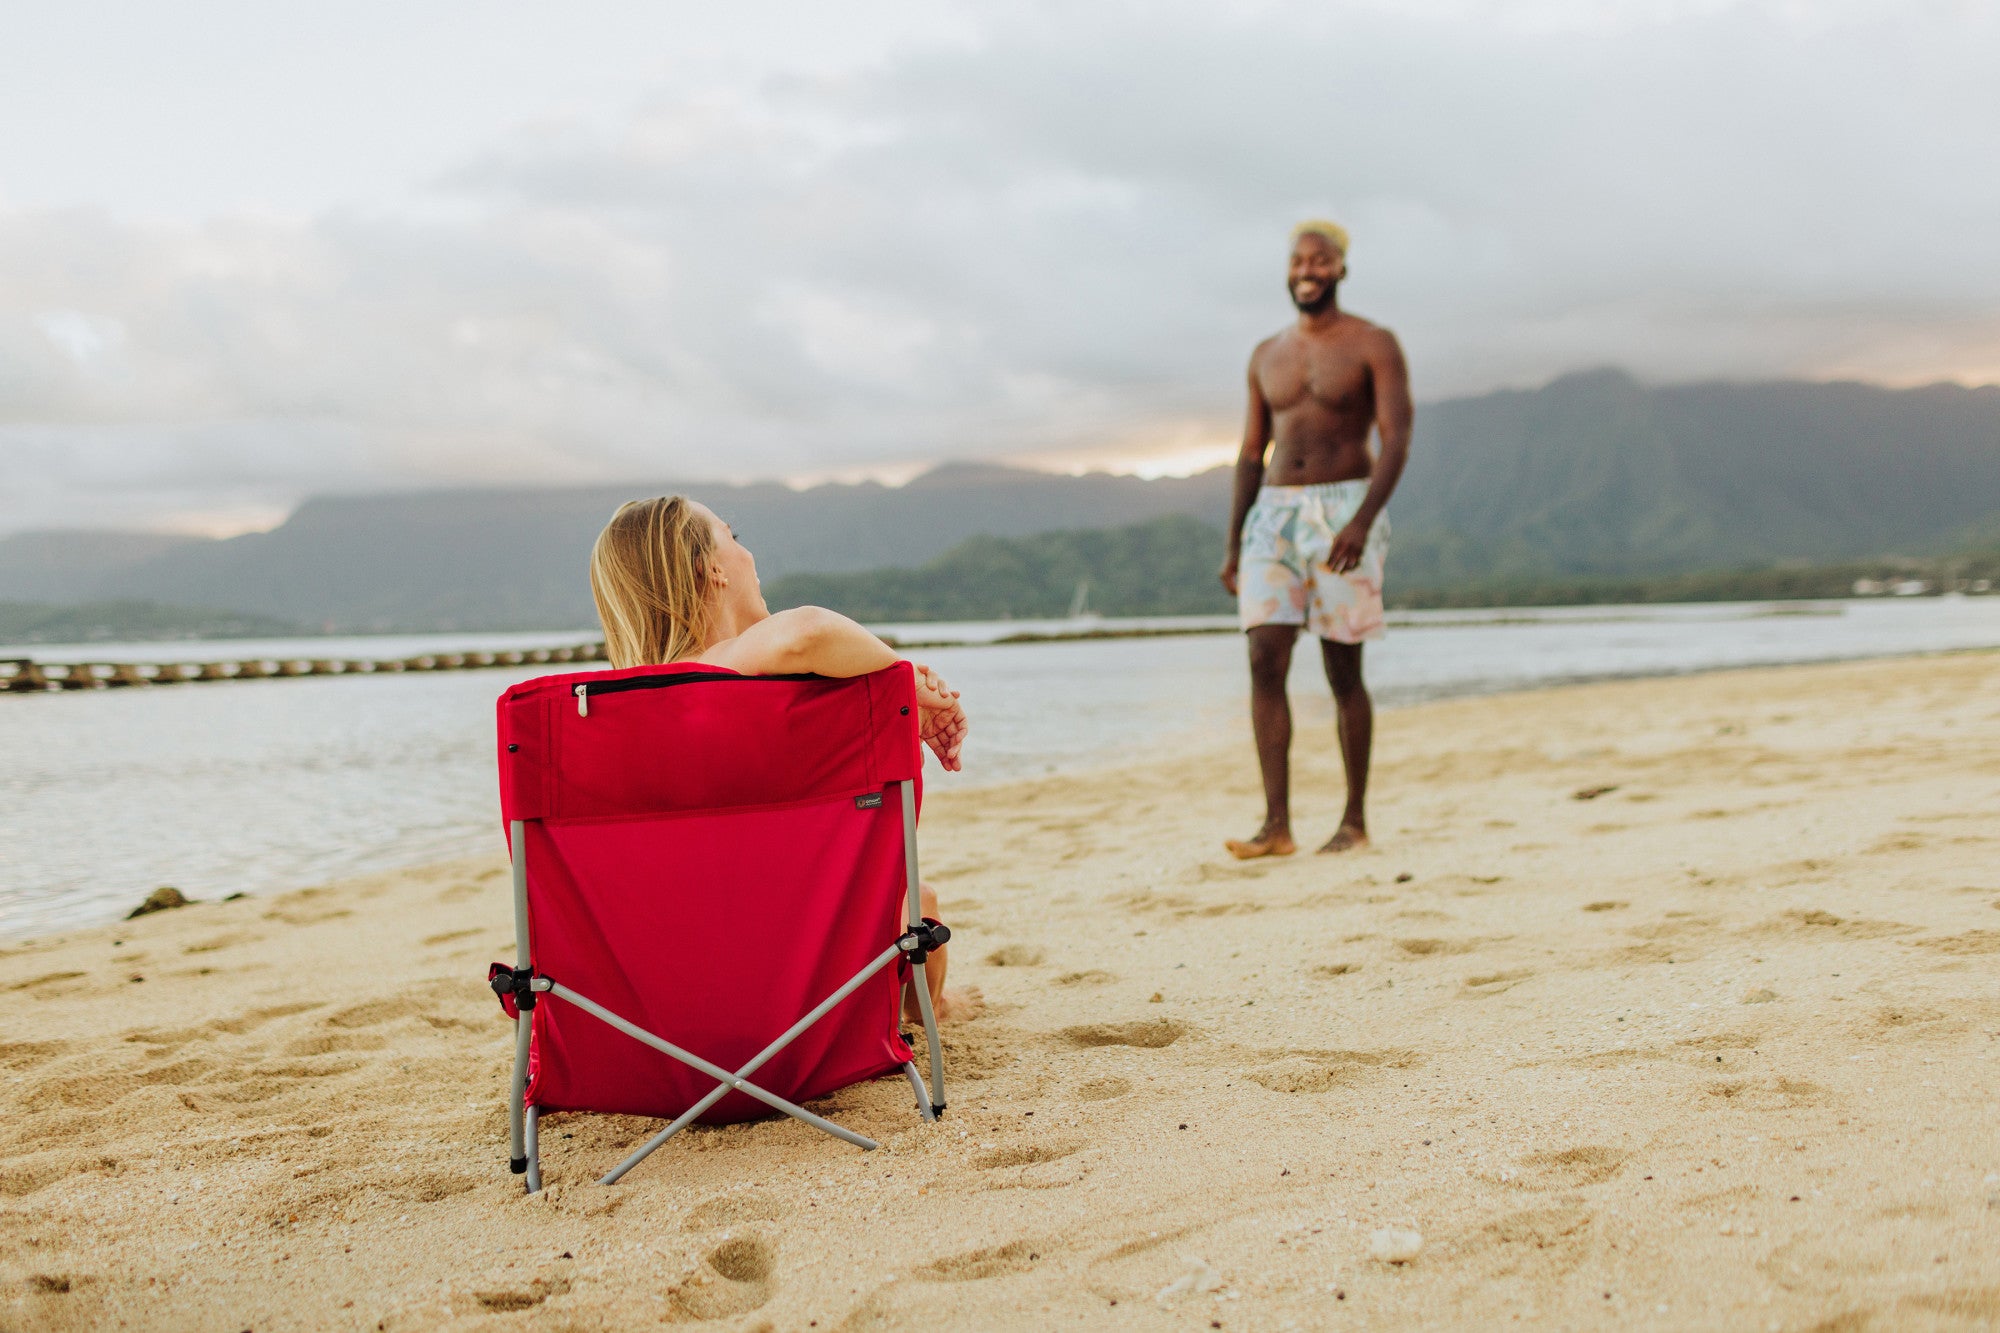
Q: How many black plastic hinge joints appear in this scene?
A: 2